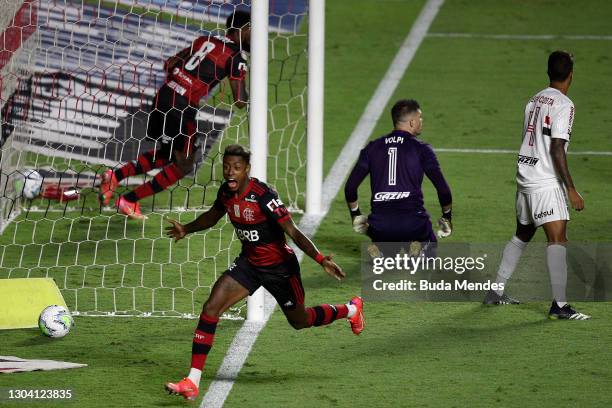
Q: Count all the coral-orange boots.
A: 4